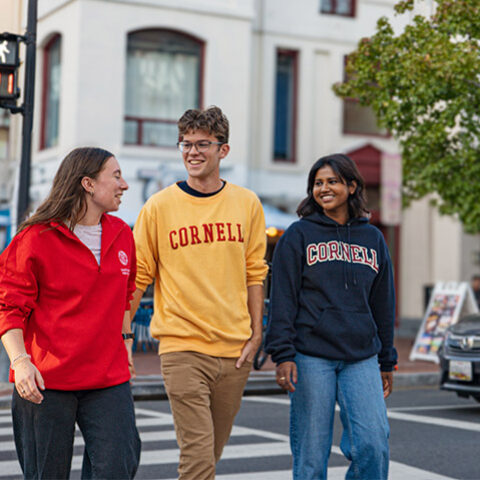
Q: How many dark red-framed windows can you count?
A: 5